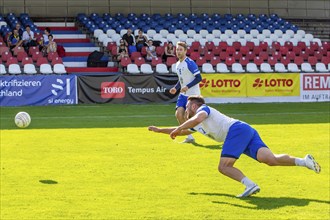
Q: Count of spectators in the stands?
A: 10